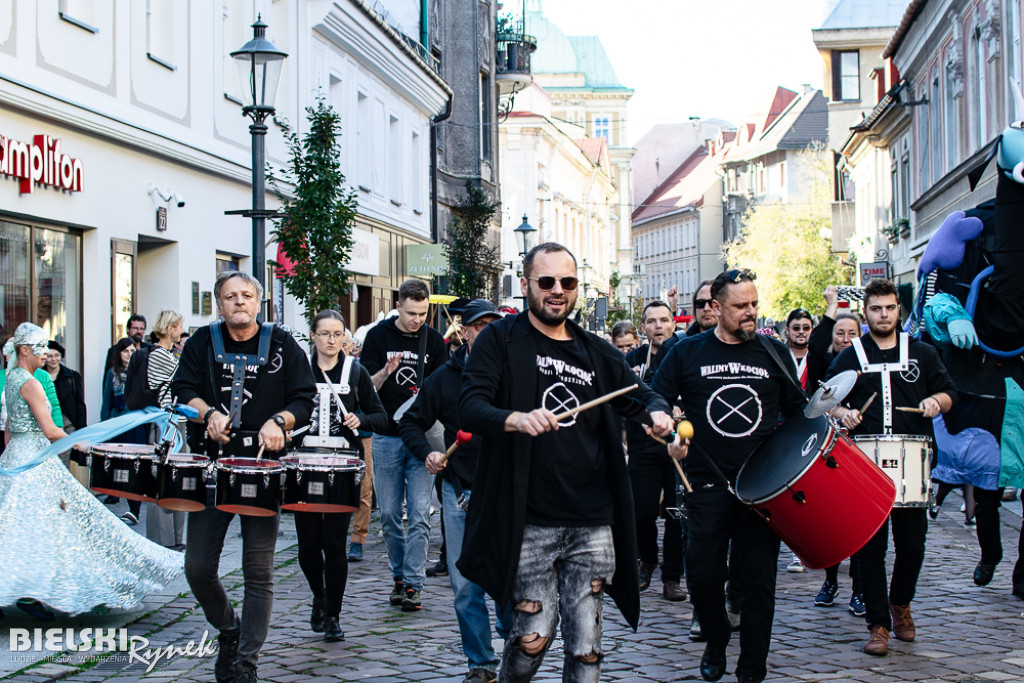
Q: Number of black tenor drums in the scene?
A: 4